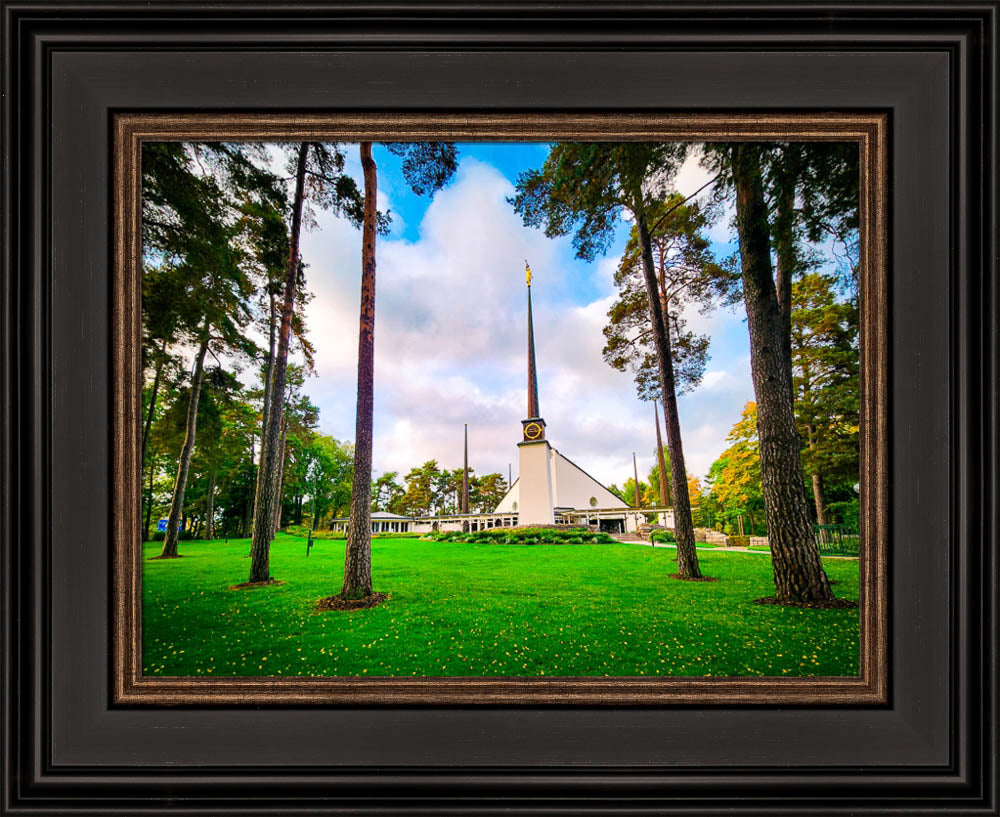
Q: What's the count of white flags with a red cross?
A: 0